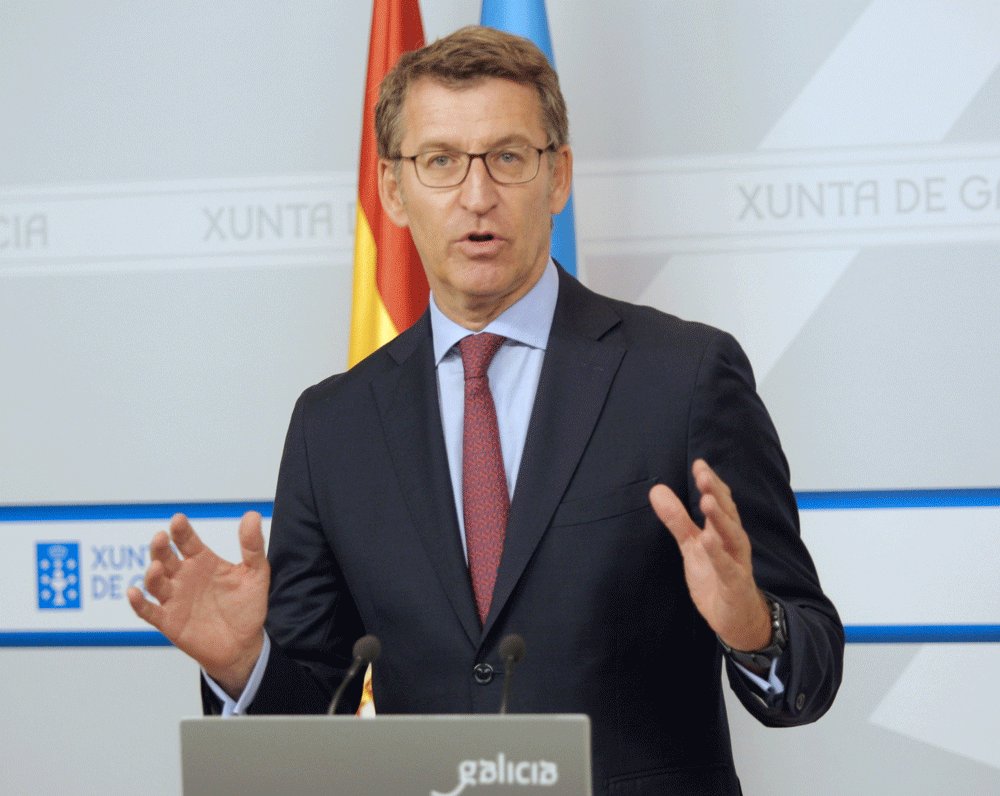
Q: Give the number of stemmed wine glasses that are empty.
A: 0